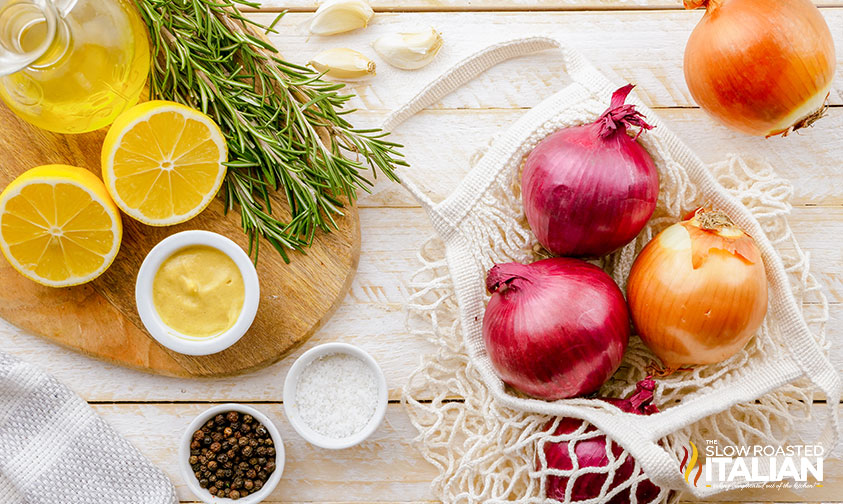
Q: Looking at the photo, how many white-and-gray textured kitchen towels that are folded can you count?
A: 1